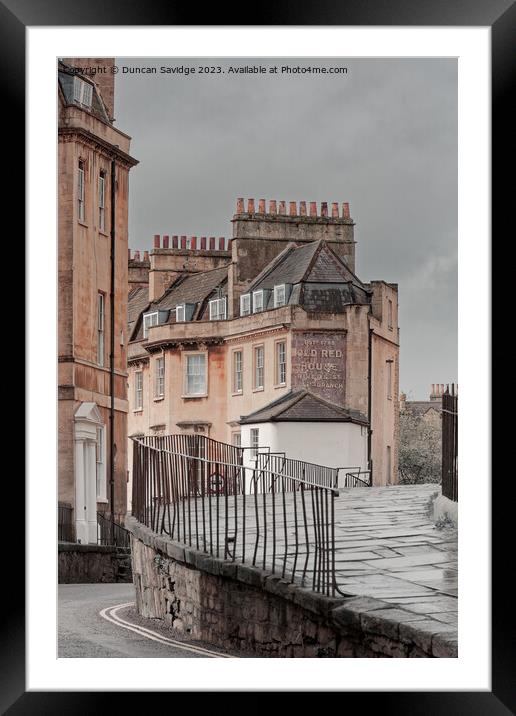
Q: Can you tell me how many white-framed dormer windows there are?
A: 7